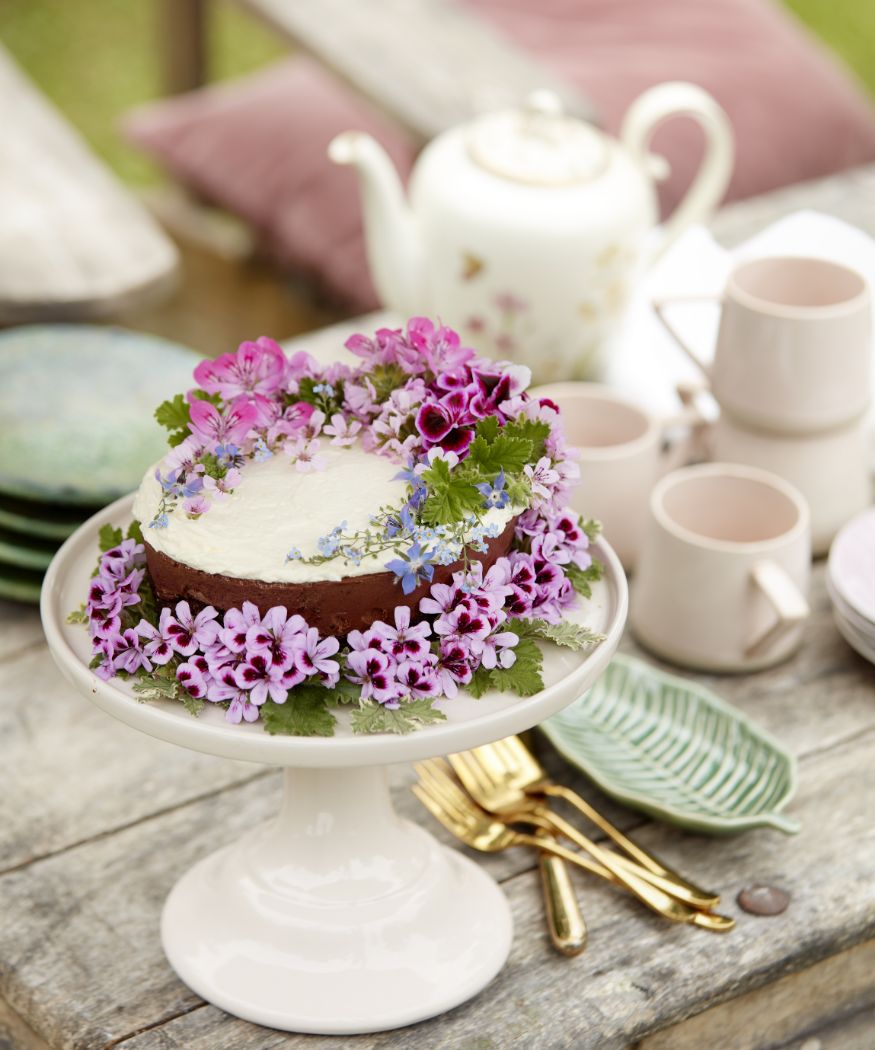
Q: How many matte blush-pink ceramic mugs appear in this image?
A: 4